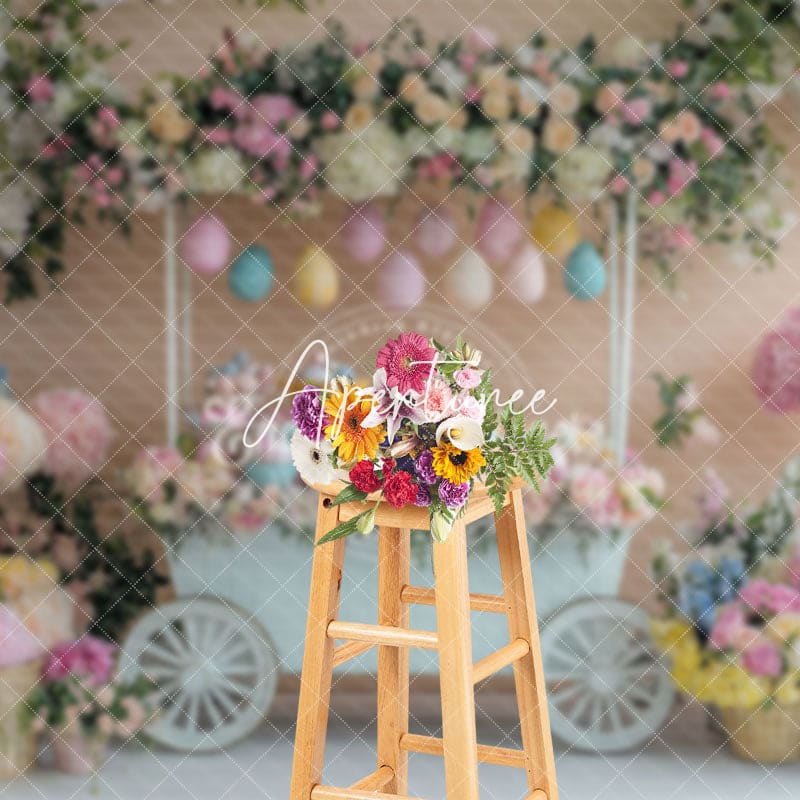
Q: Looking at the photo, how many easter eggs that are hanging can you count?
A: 11